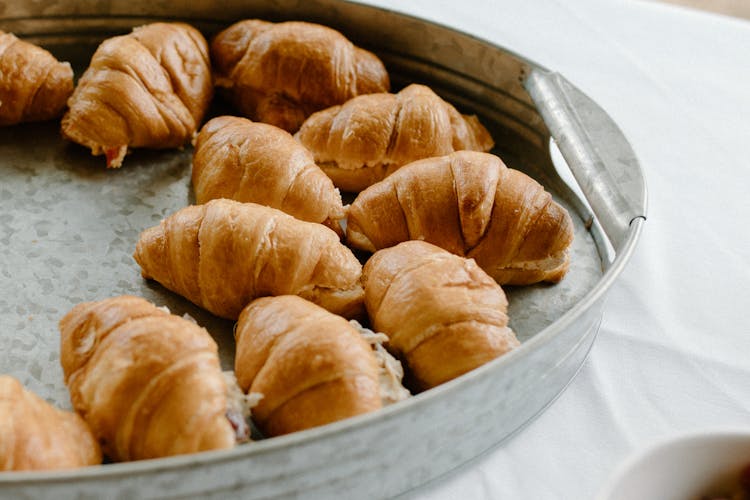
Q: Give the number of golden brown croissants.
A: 11